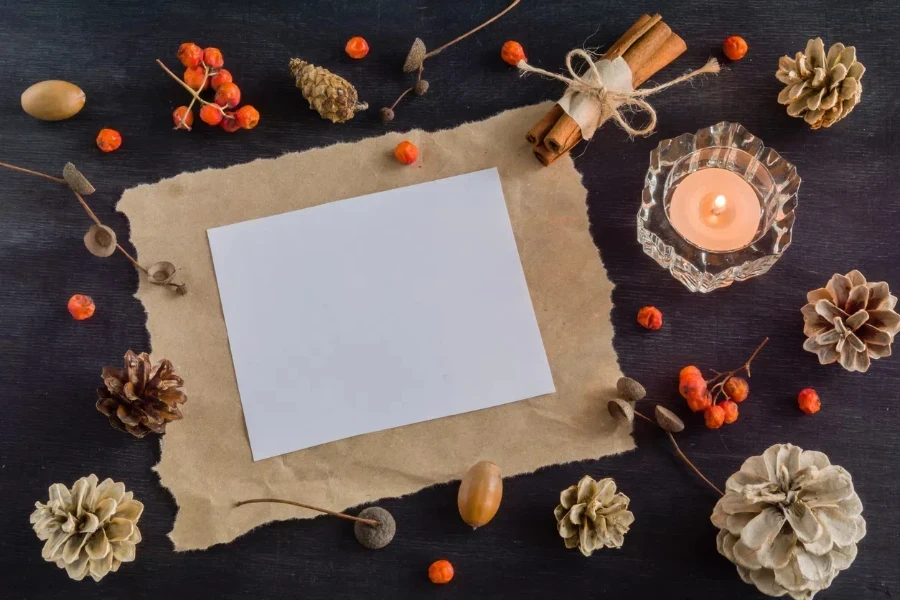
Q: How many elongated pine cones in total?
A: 1